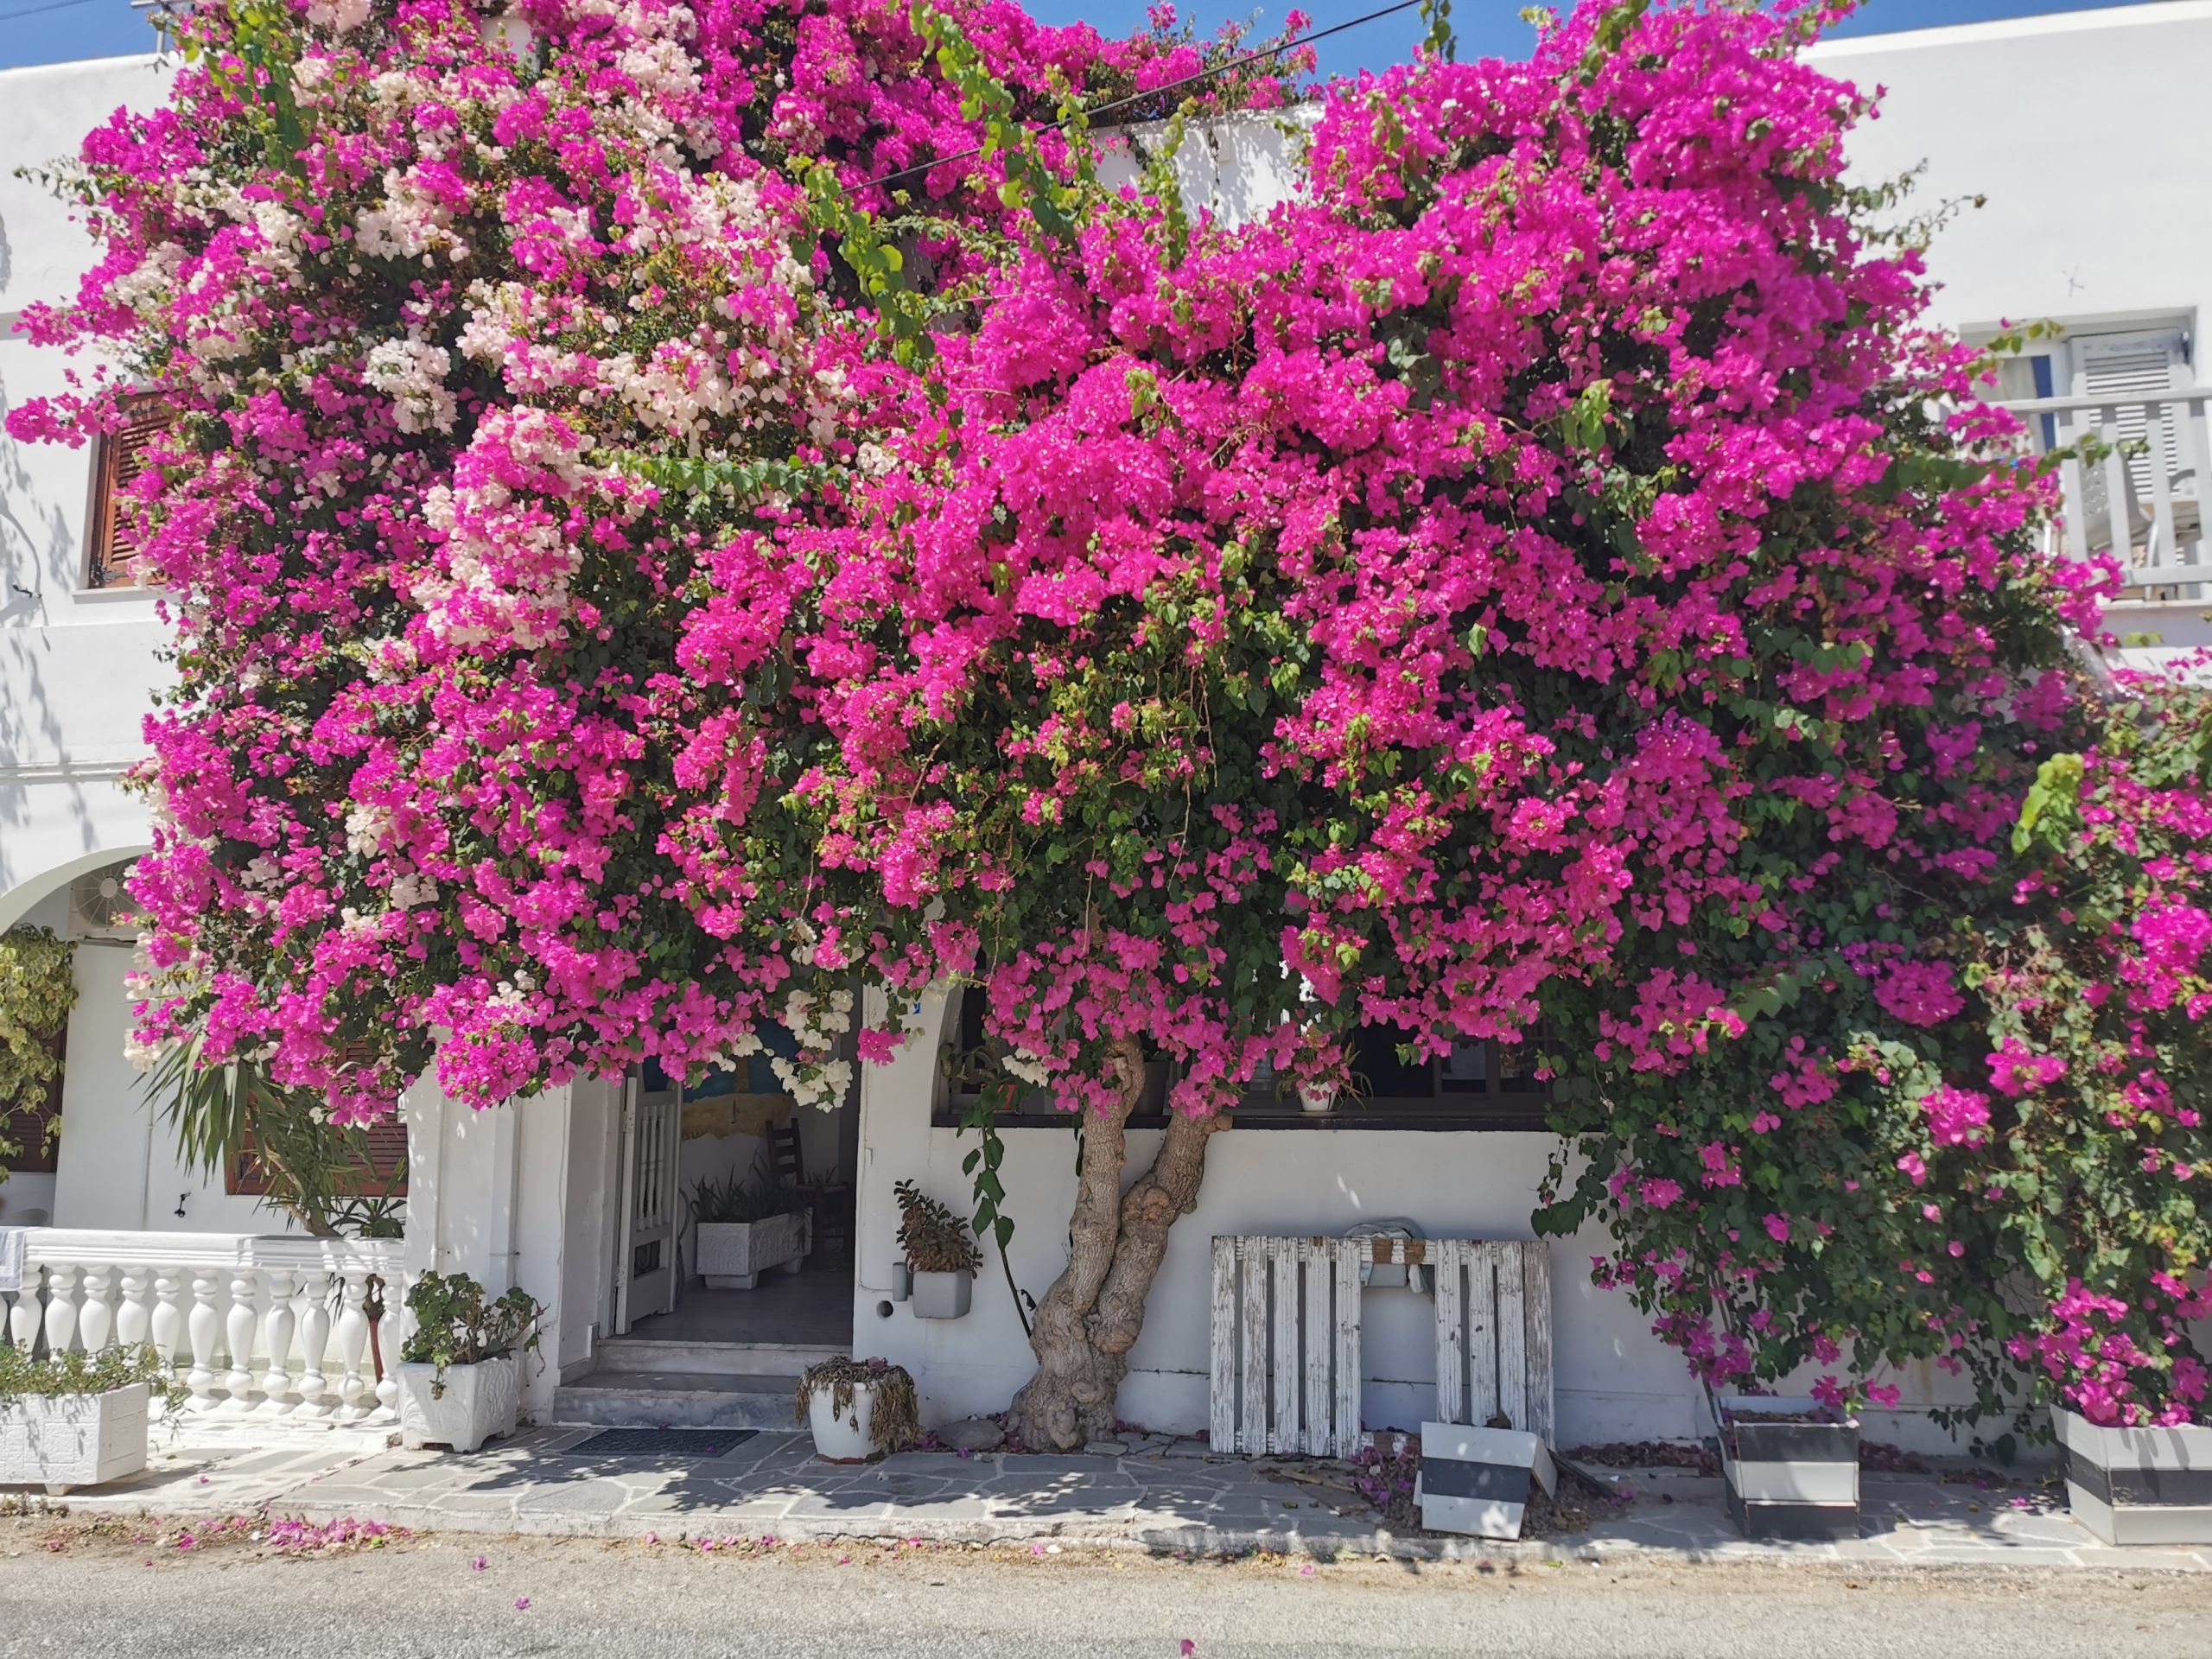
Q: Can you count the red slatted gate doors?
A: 0